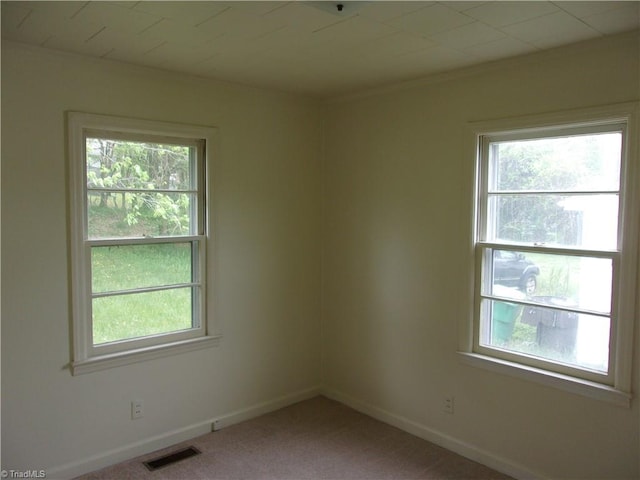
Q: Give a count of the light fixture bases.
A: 1